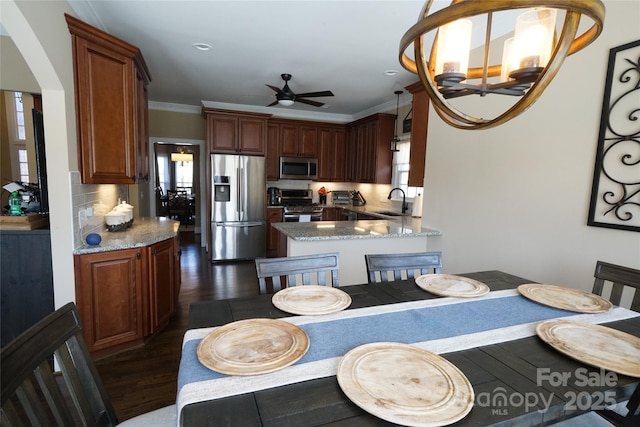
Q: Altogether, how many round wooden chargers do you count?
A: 6